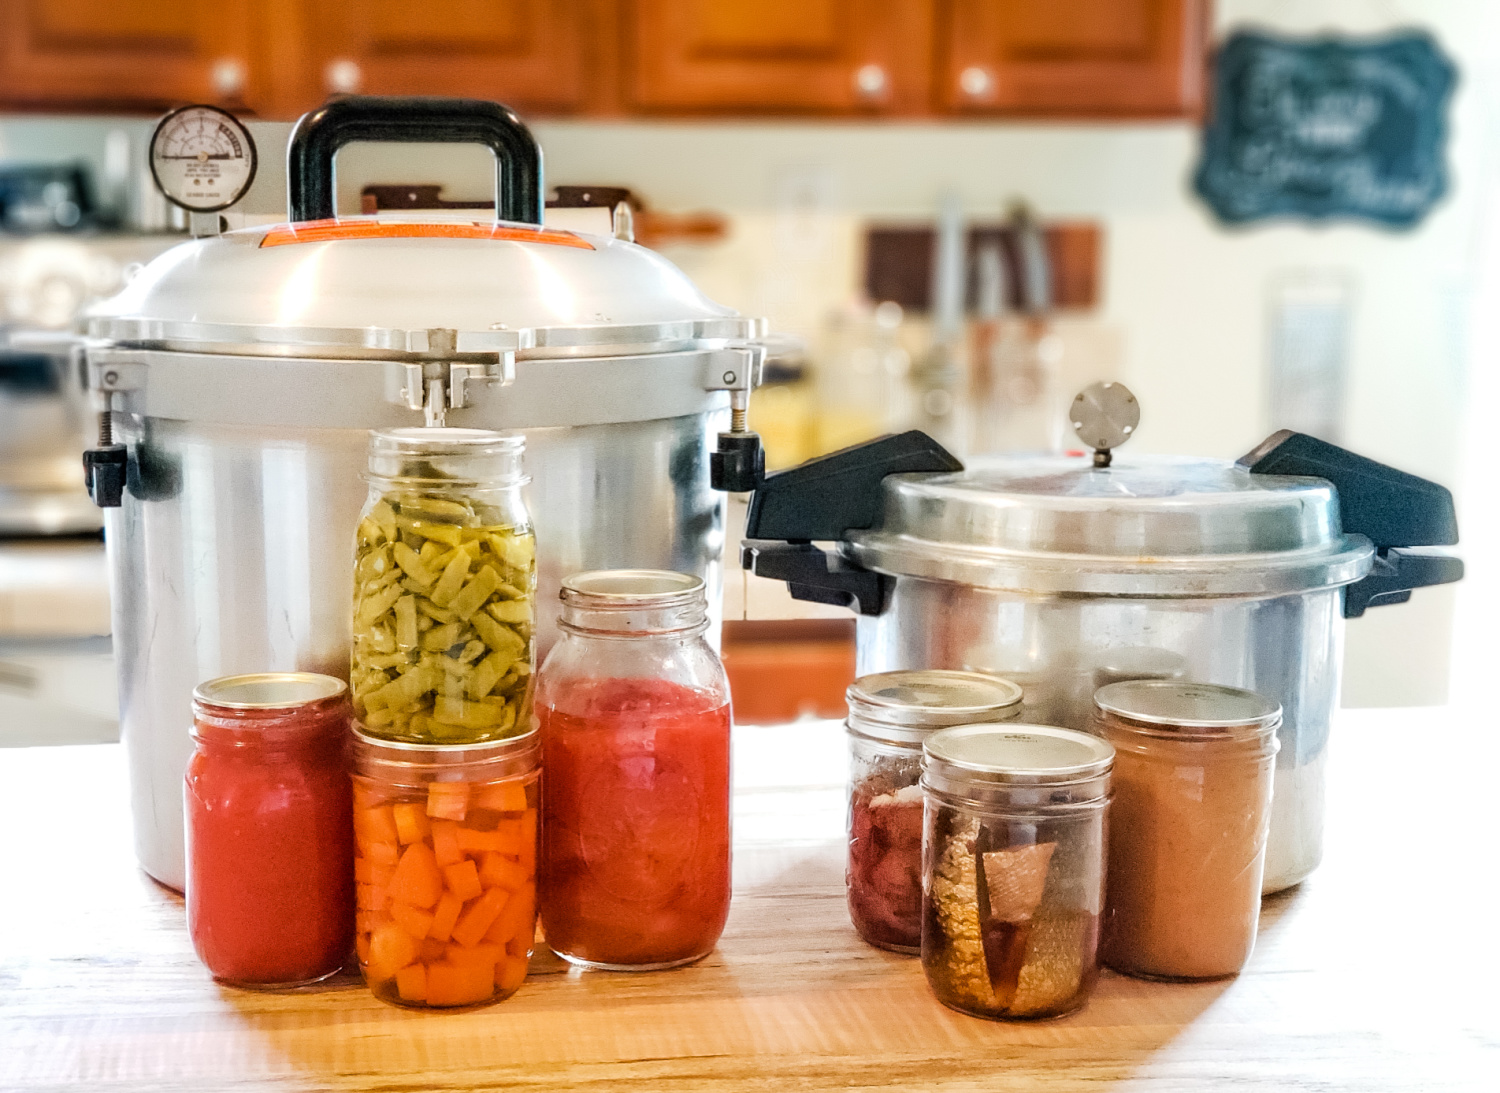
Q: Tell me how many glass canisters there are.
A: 7